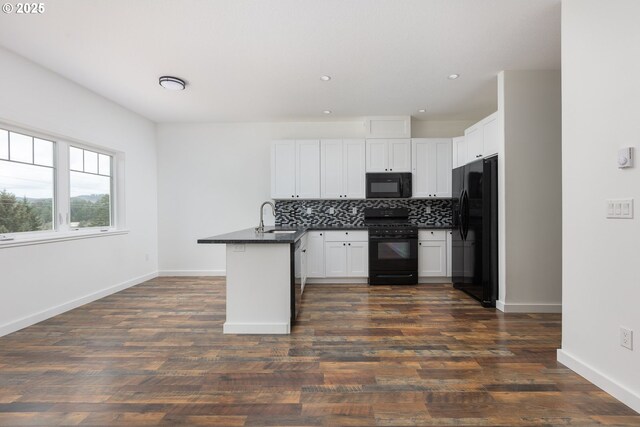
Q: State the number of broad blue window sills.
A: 0